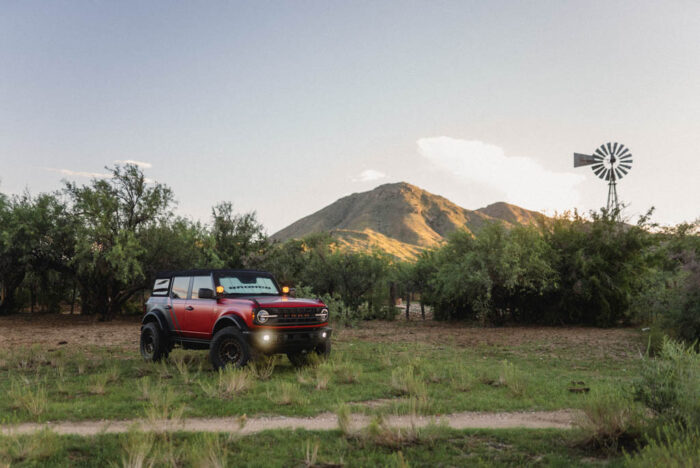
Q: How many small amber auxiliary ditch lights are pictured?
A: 2